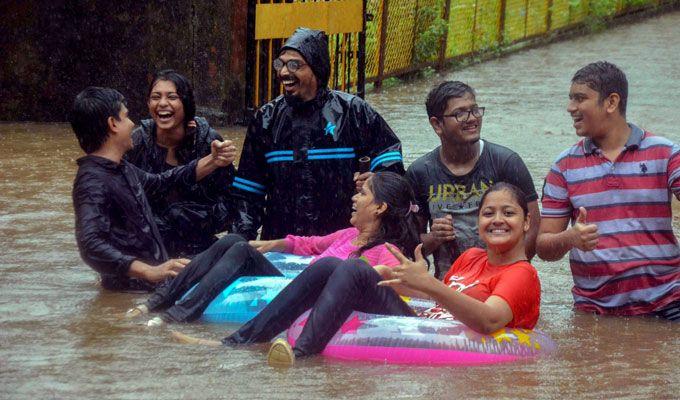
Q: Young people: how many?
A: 7